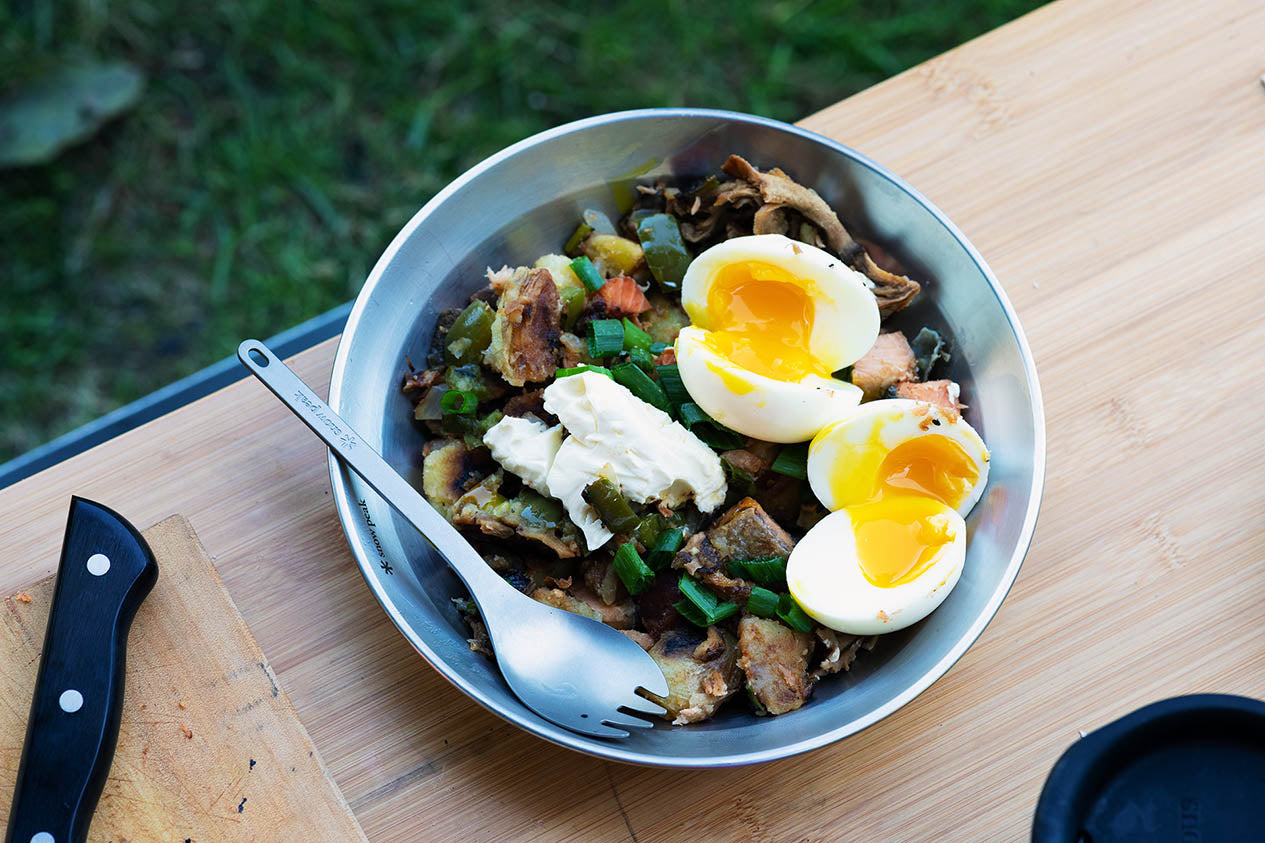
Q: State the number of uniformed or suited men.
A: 0